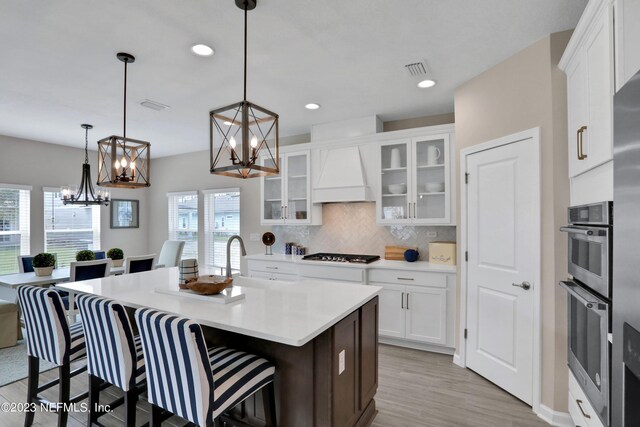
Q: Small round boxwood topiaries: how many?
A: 3